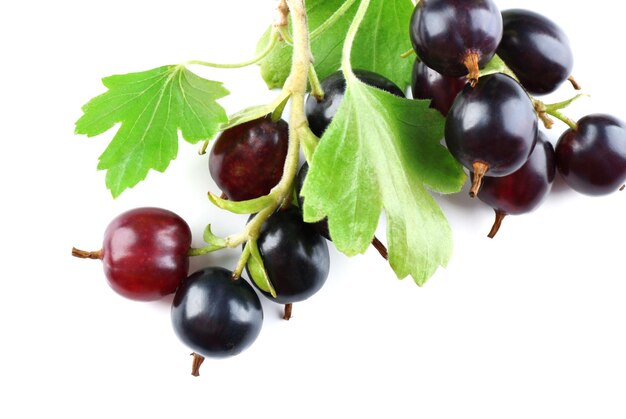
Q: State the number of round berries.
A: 12